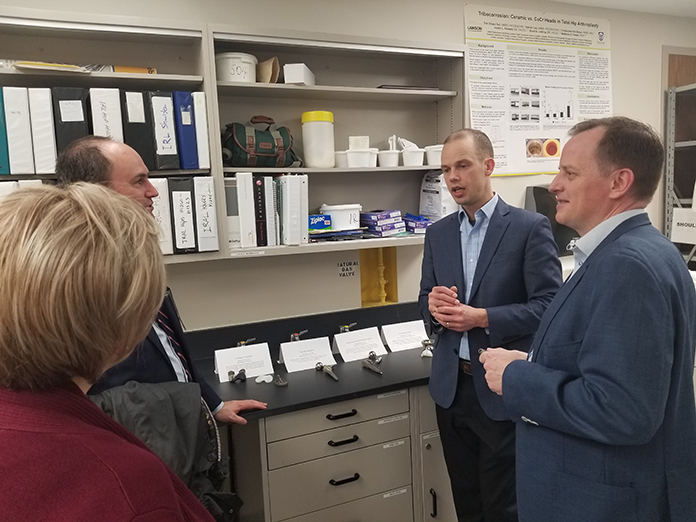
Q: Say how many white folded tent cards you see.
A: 4